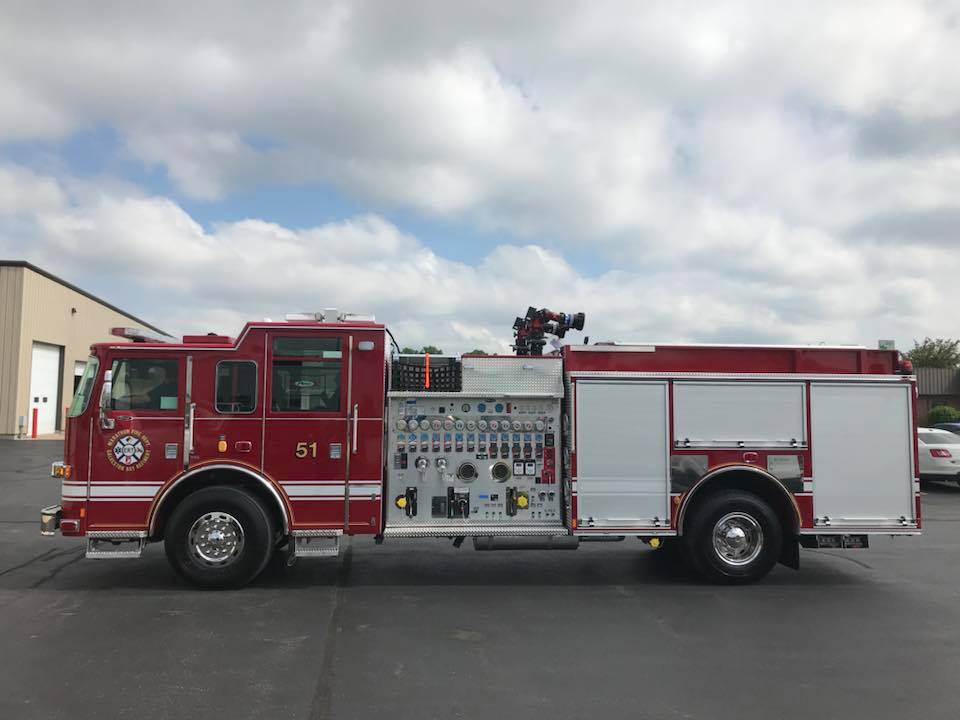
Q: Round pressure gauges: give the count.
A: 13